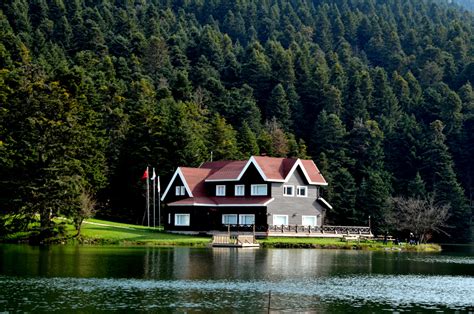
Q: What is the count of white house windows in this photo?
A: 11